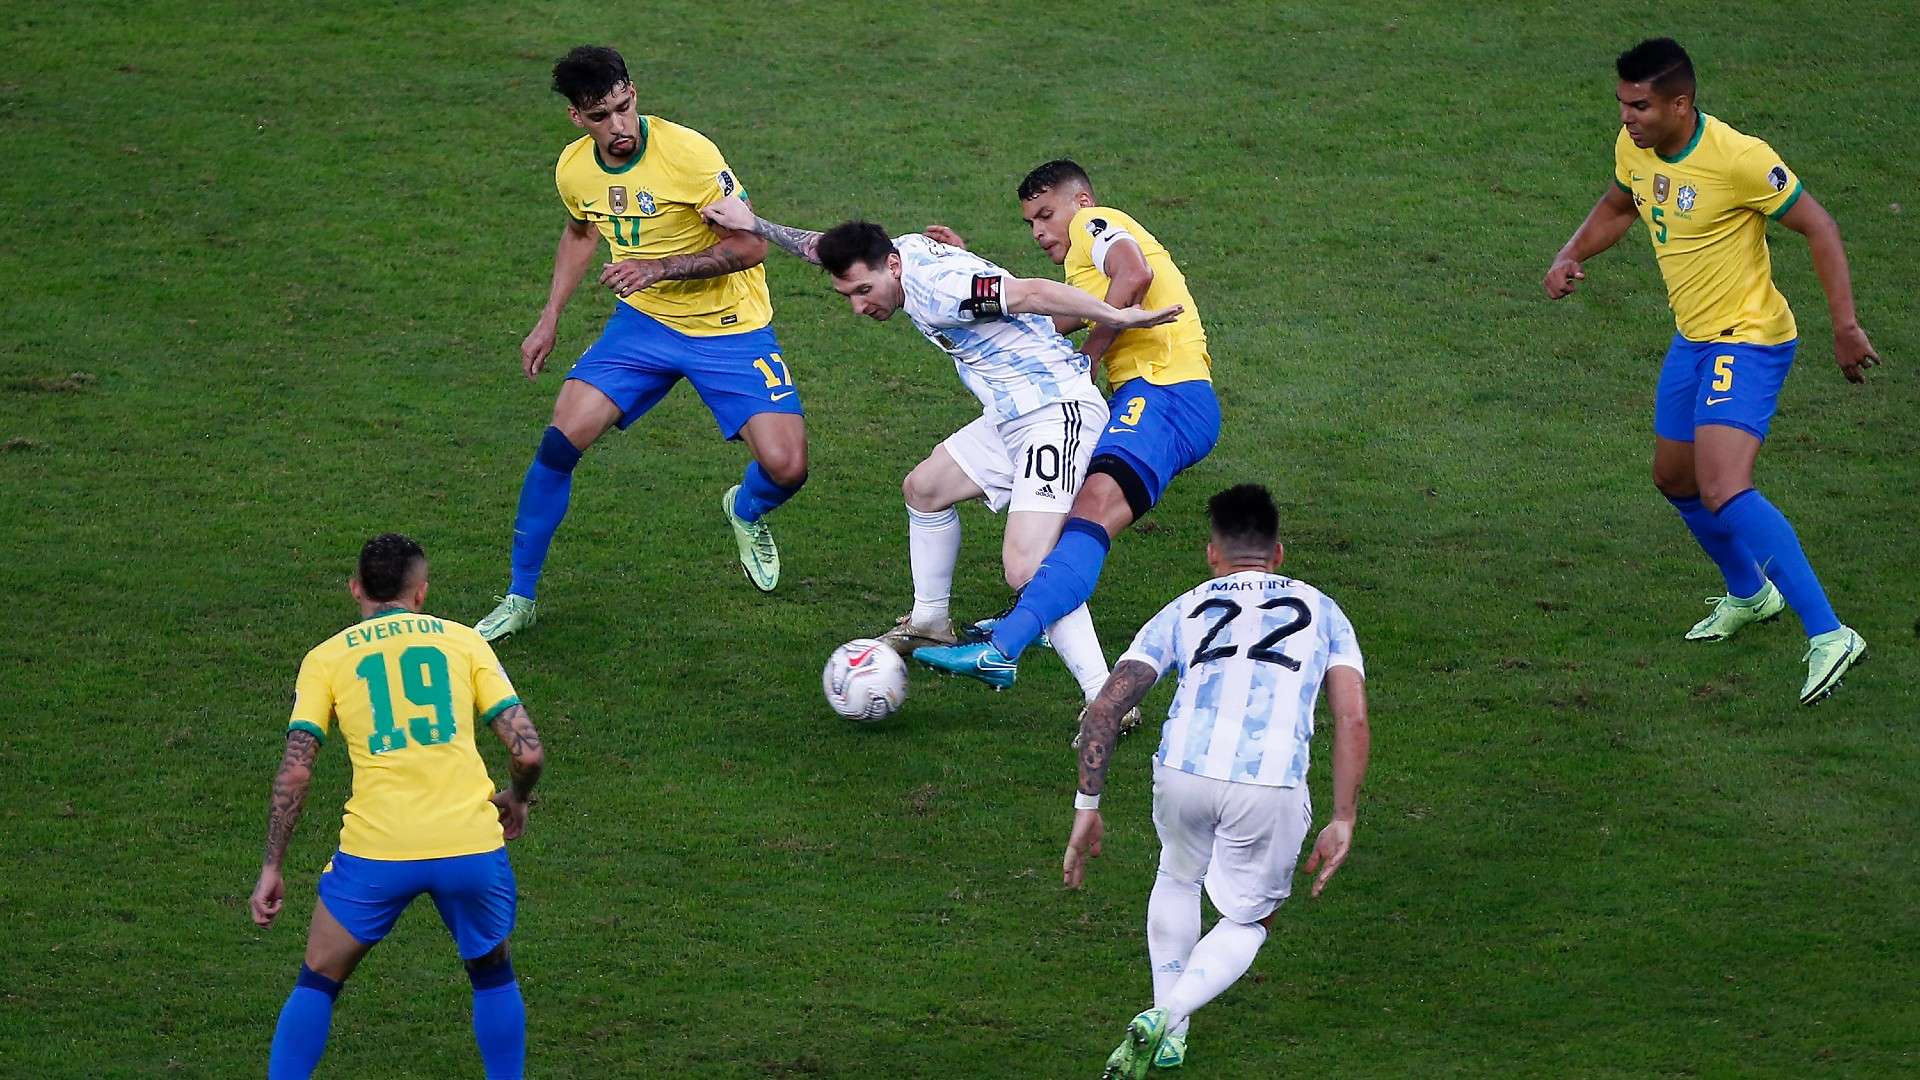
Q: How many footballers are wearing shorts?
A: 6